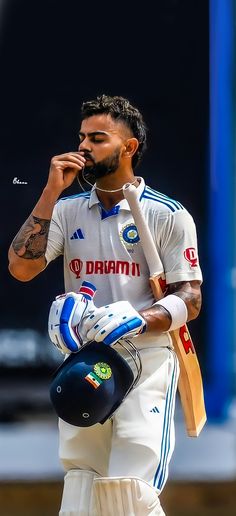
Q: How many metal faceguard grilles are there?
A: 1